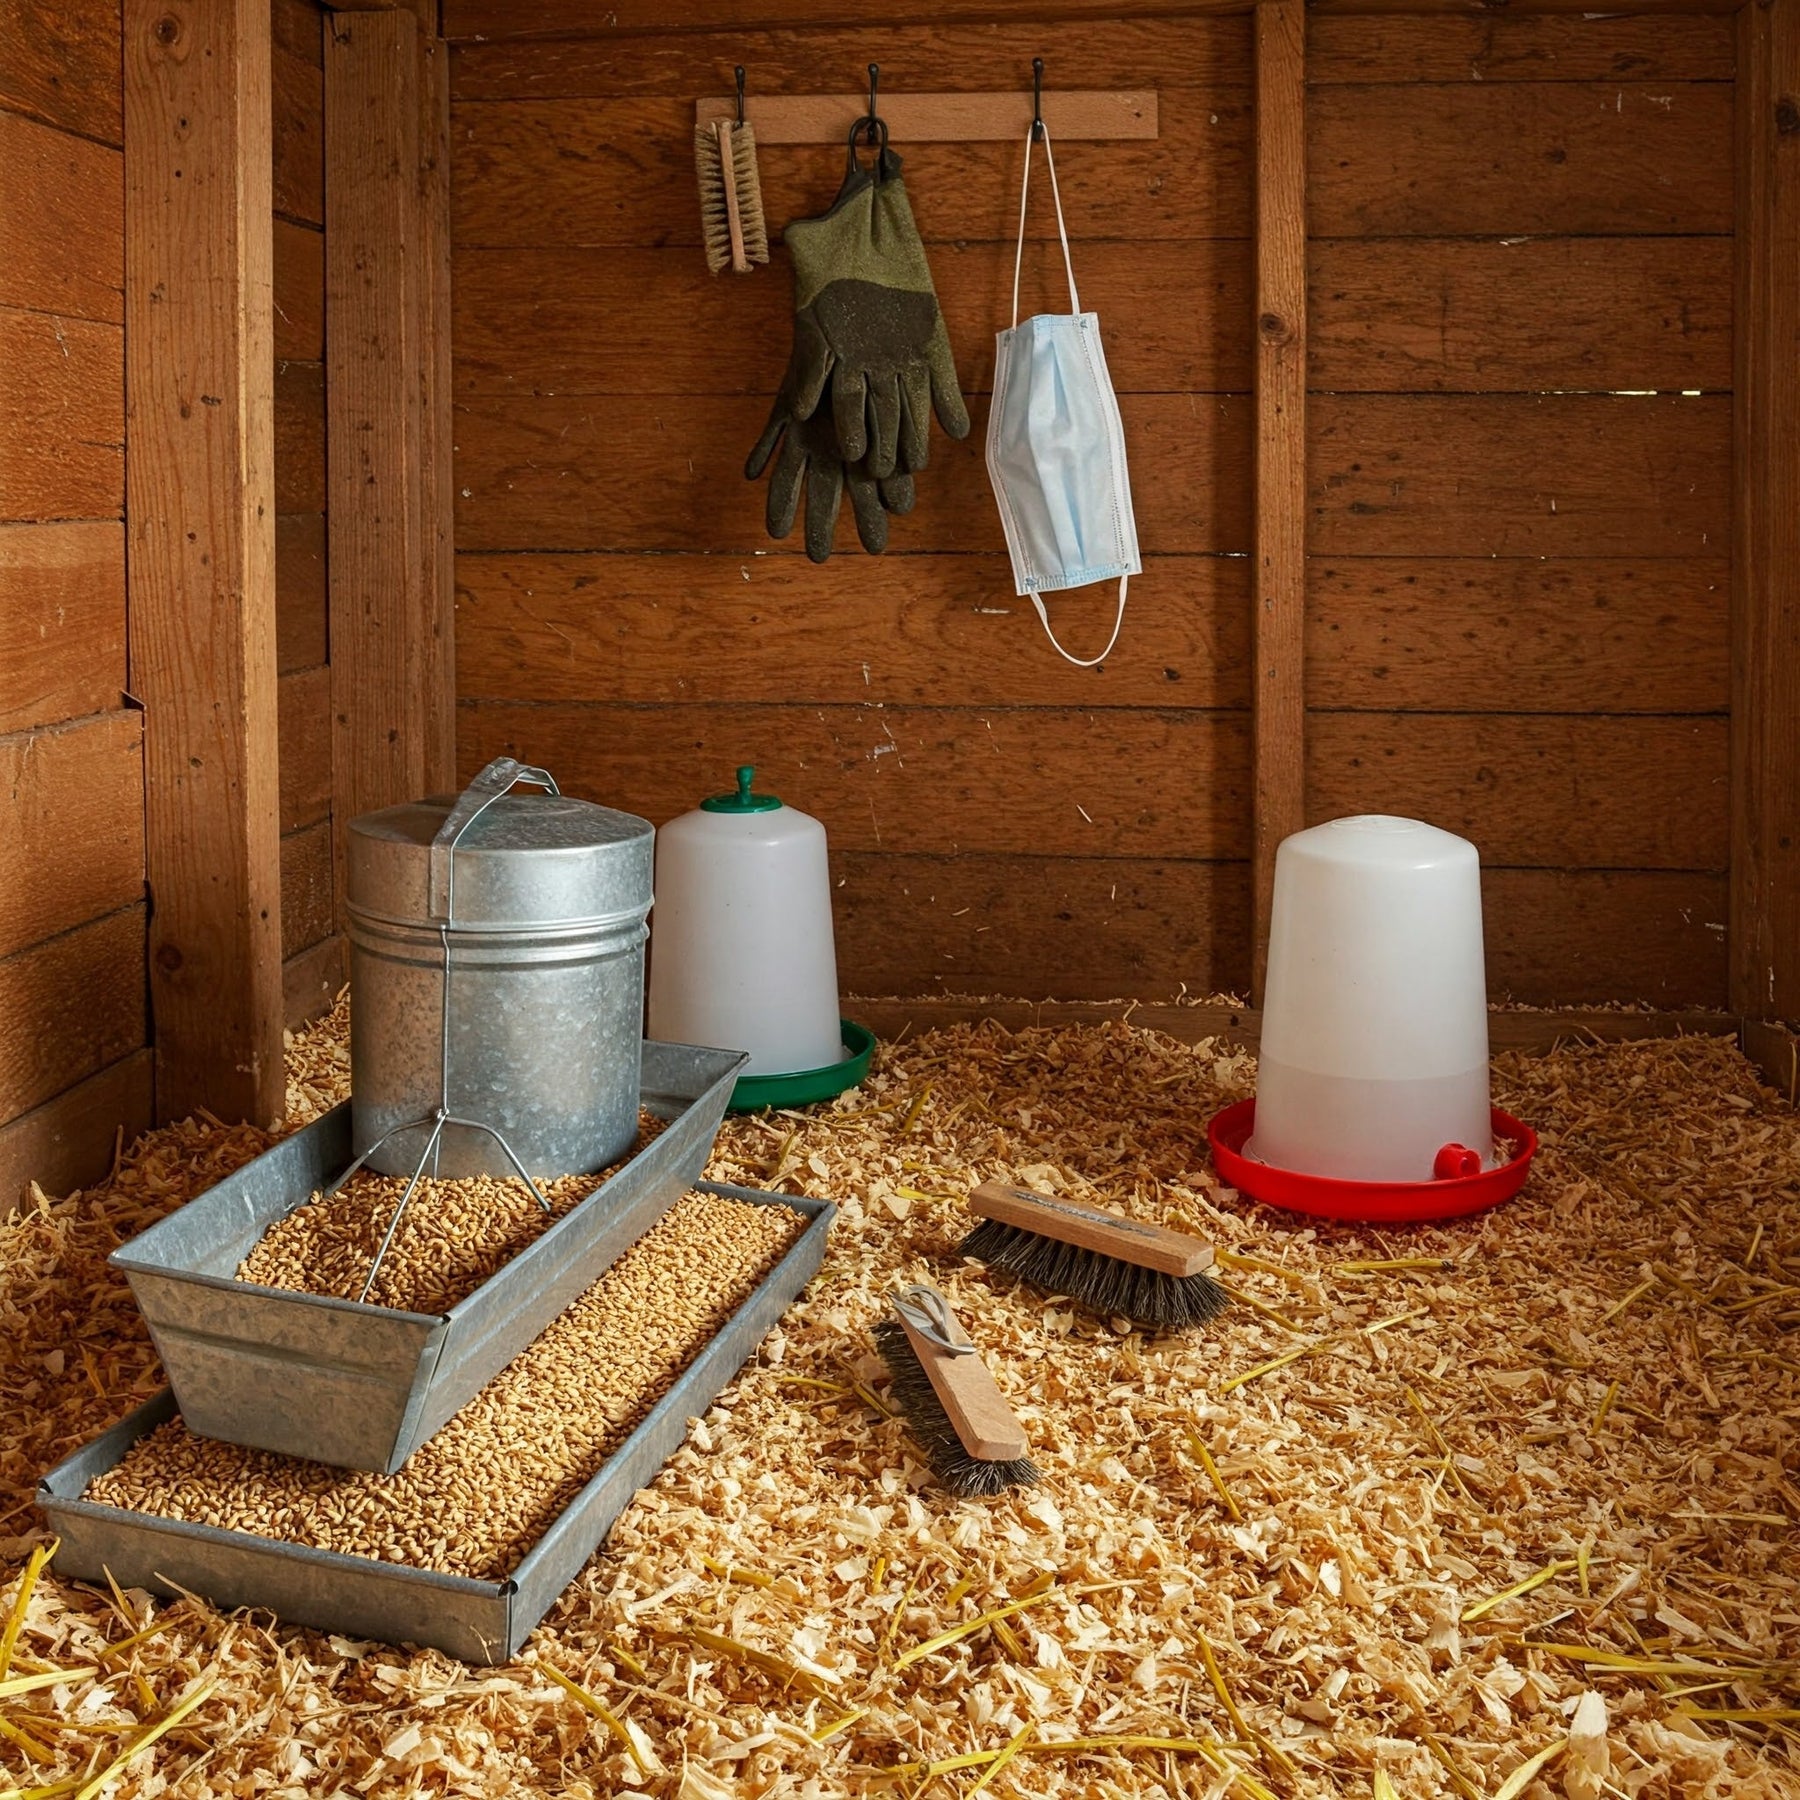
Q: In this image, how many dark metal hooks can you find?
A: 3